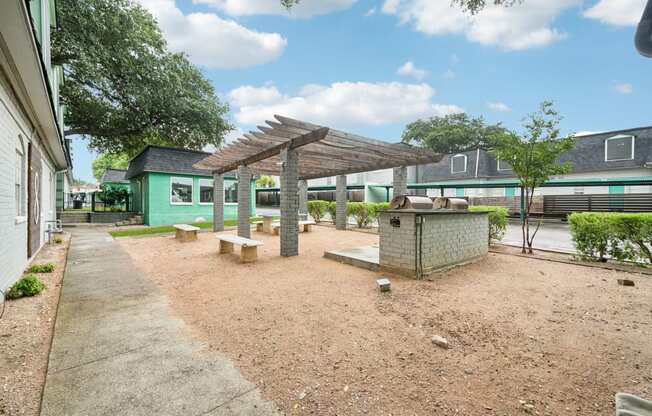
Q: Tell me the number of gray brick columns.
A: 6